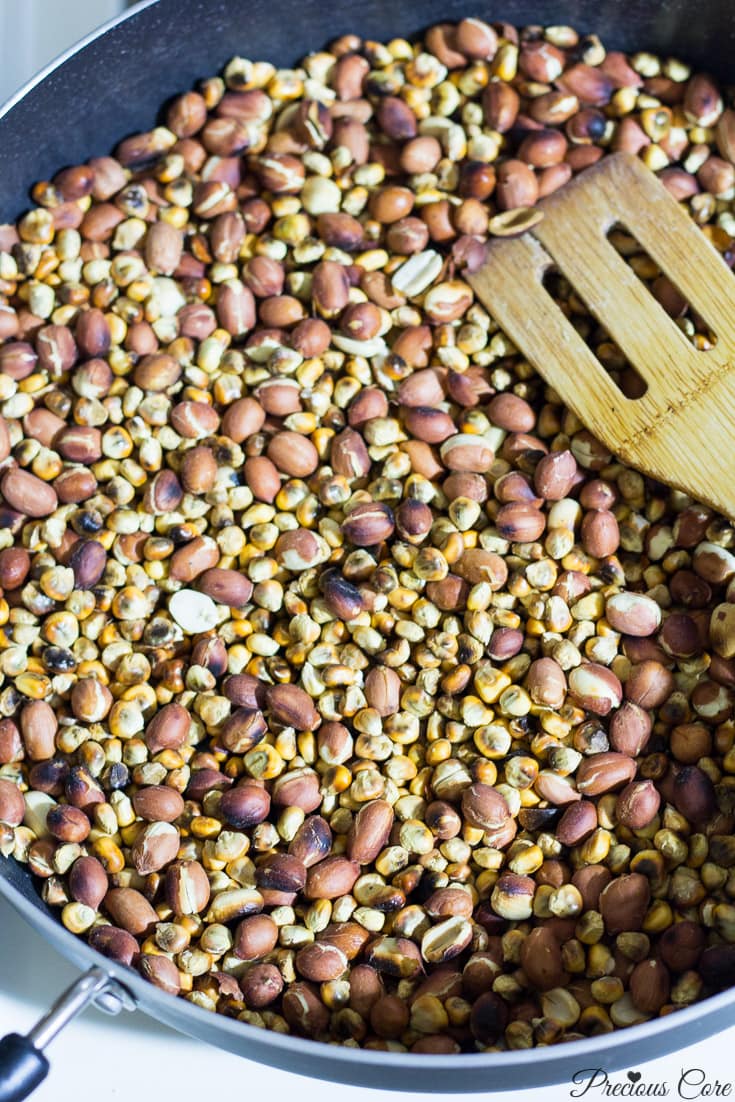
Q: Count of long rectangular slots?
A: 2